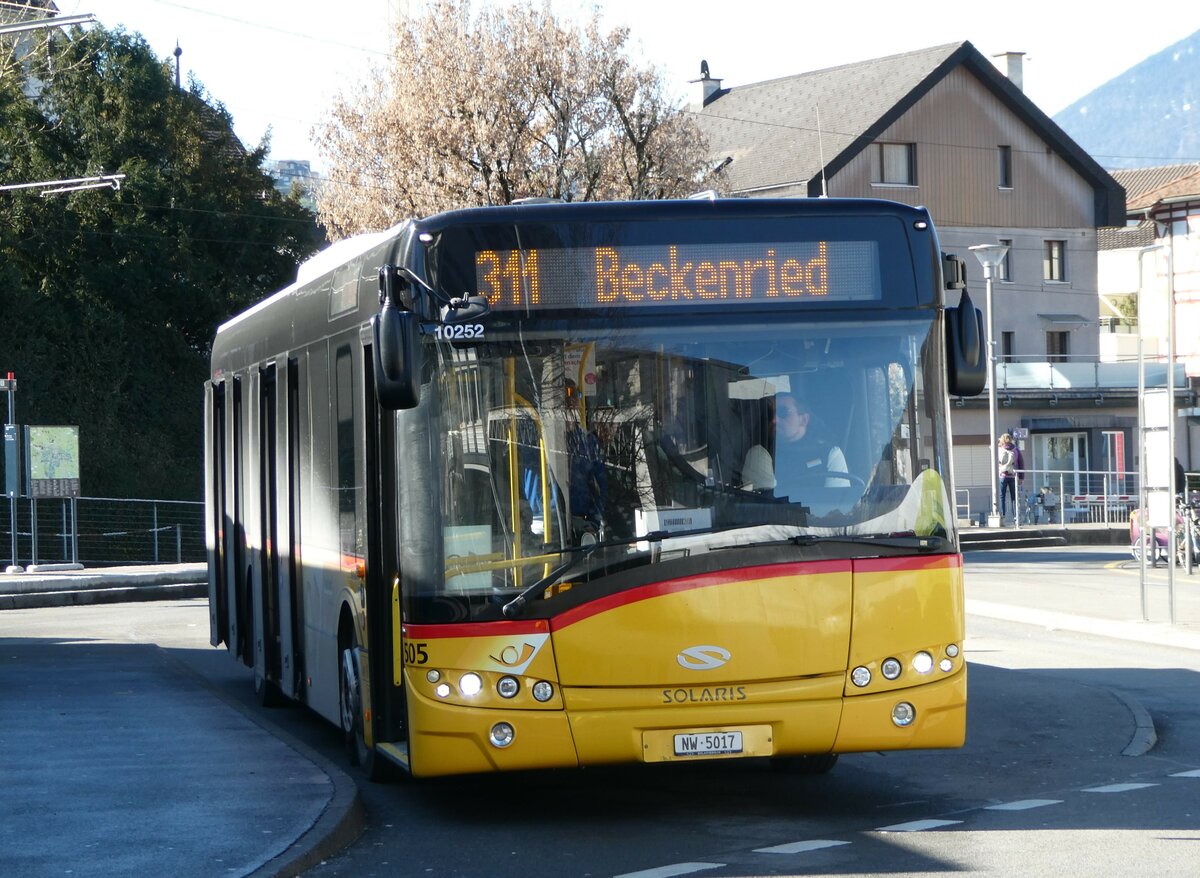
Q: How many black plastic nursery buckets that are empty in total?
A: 0